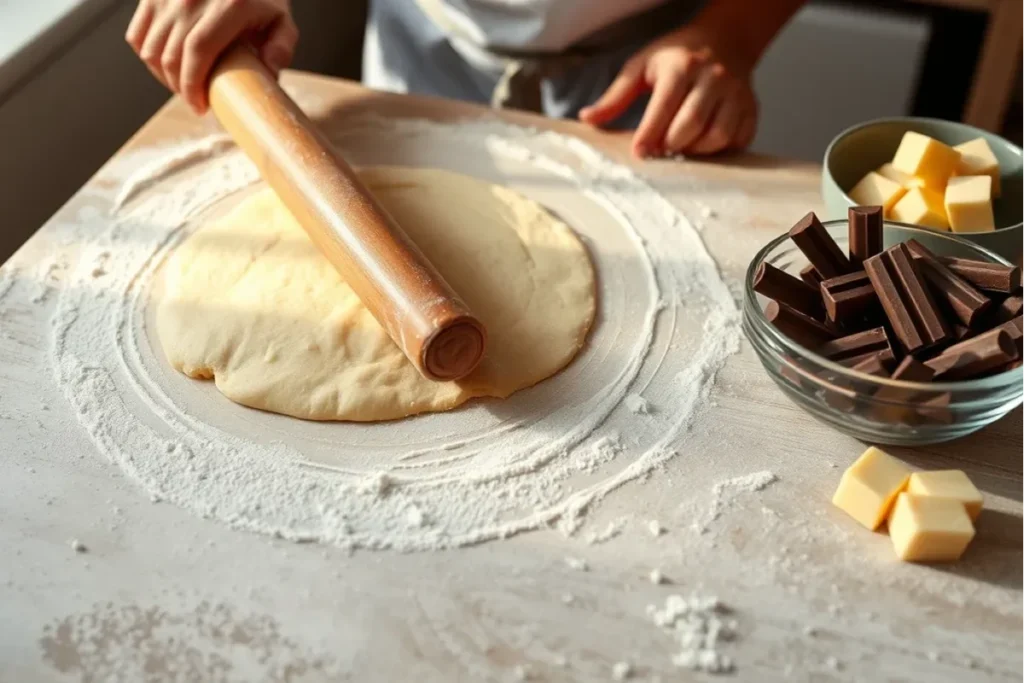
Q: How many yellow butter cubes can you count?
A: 9